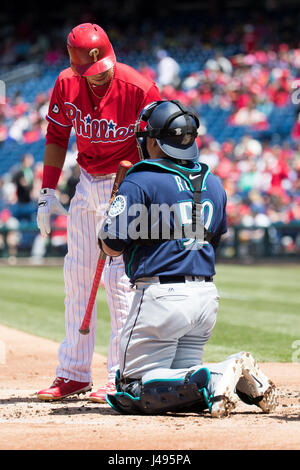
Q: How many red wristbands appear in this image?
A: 1